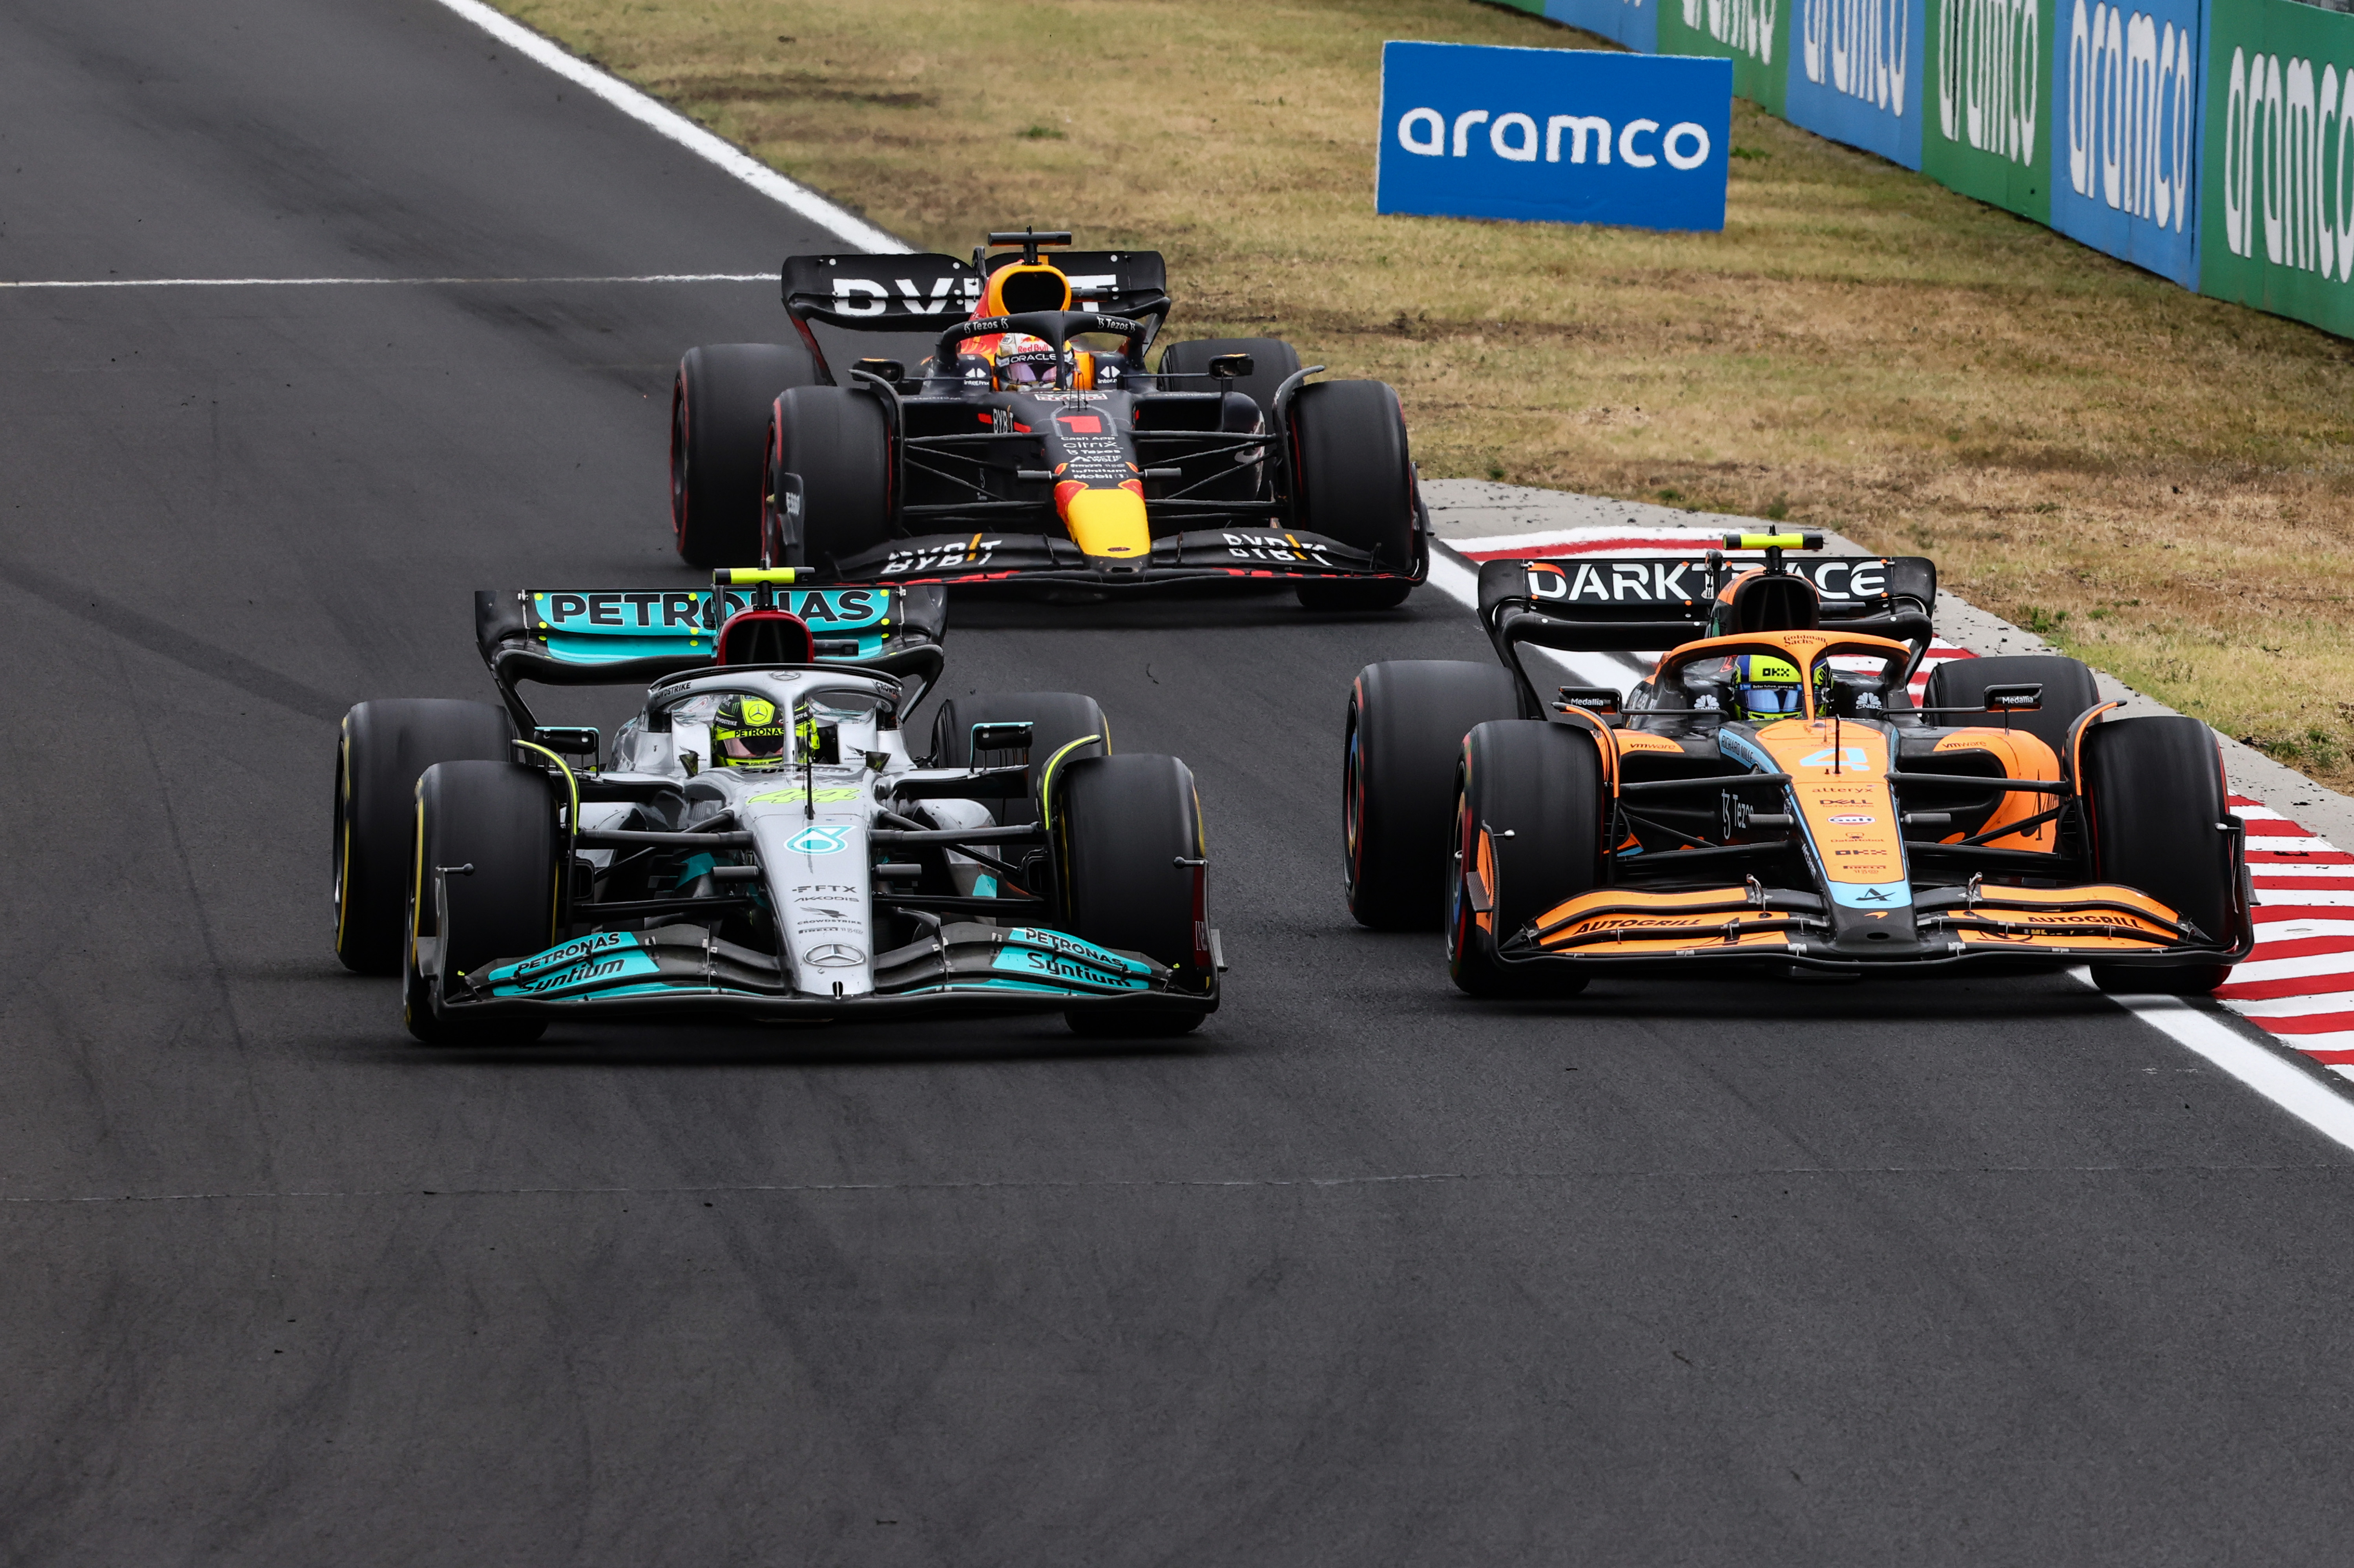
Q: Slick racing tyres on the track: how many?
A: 12